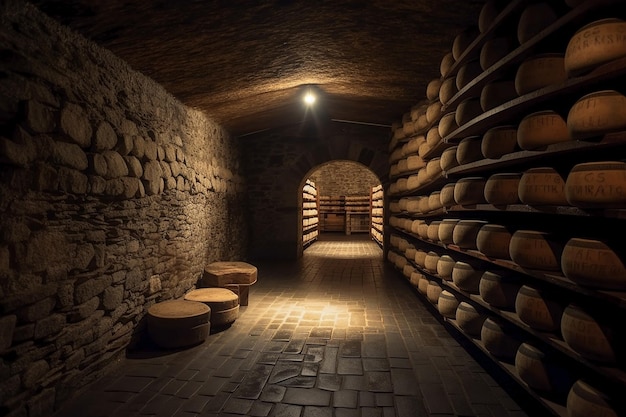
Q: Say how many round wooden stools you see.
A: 3